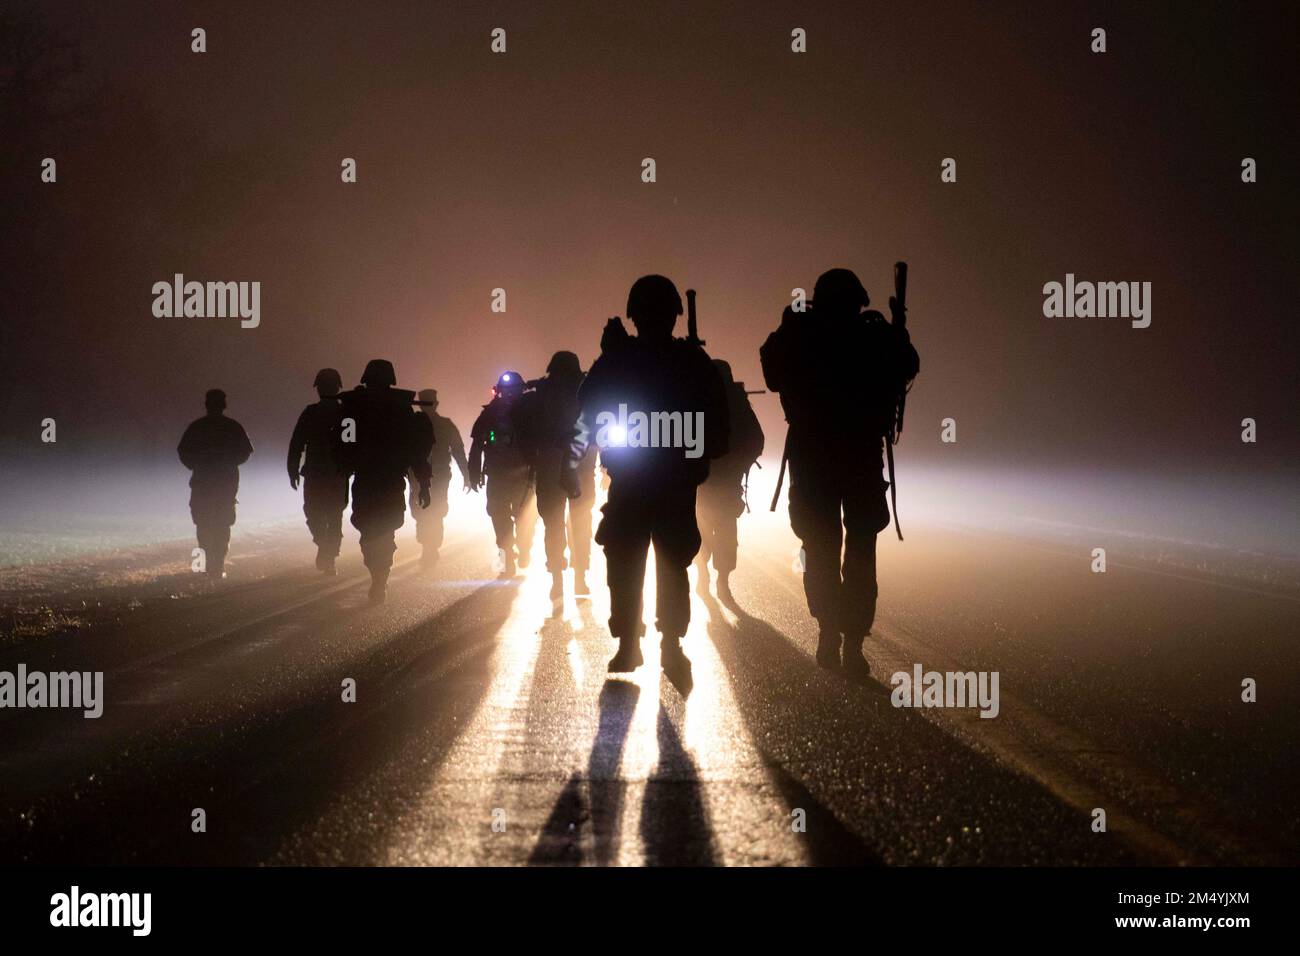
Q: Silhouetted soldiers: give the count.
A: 9